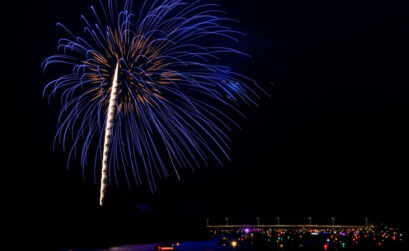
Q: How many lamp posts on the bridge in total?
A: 7